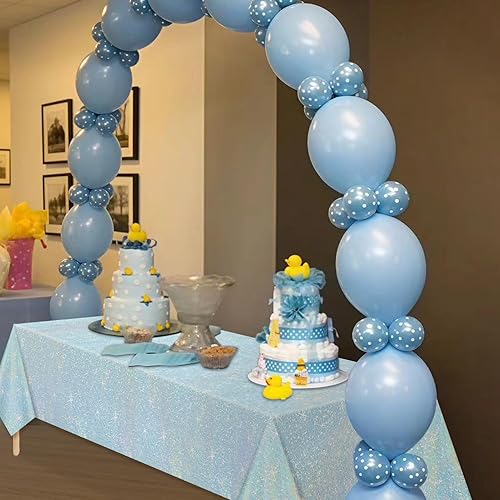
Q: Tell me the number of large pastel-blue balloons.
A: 12